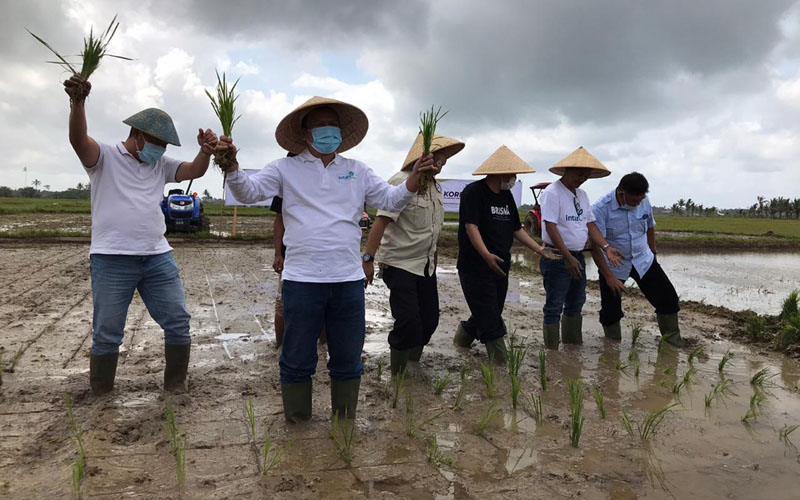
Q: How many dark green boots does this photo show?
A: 12